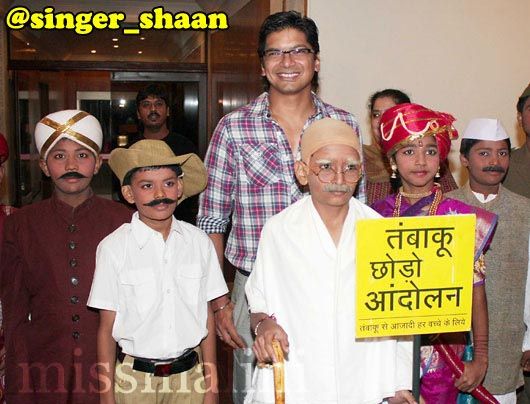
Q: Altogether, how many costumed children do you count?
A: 5